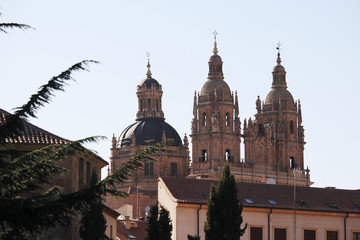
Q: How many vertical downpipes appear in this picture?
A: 3